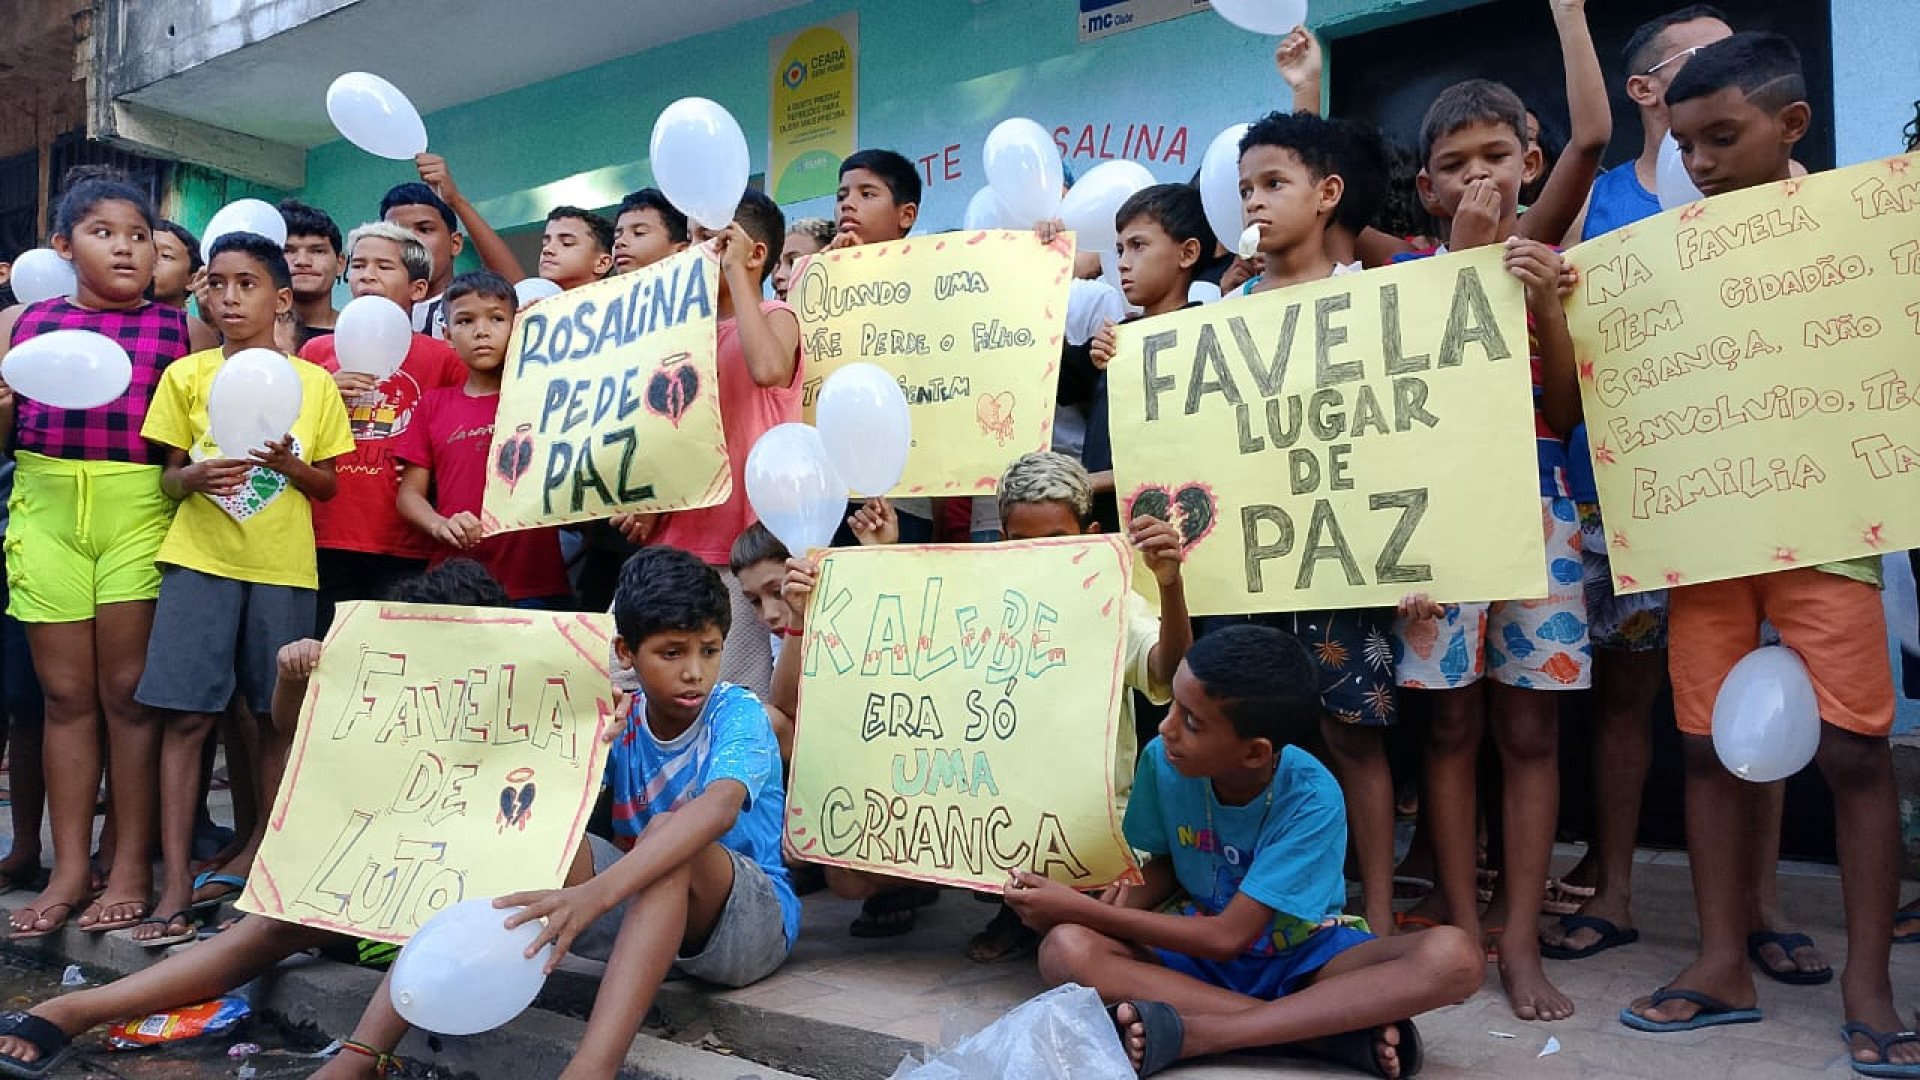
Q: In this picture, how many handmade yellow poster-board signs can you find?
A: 6